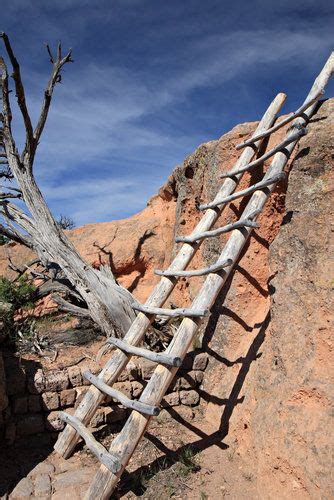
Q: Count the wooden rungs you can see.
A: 9